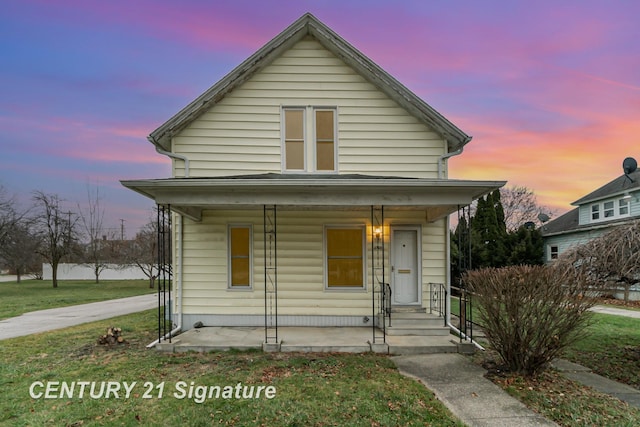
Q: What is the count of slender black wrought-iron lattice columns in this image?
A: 4